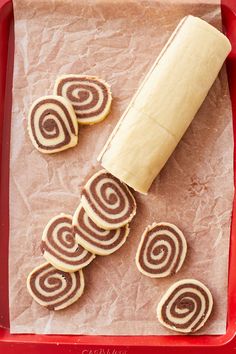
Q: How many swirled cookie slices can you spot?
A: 8